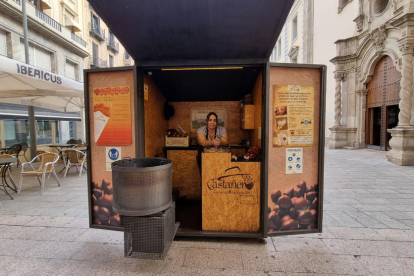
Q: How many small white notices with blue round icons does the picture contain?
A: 2